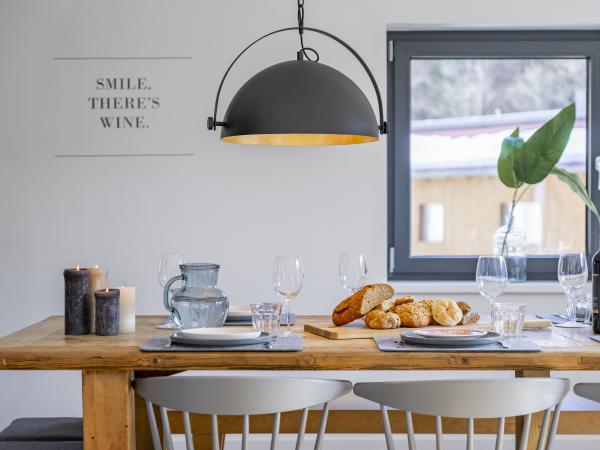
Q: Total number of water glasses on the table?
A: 3